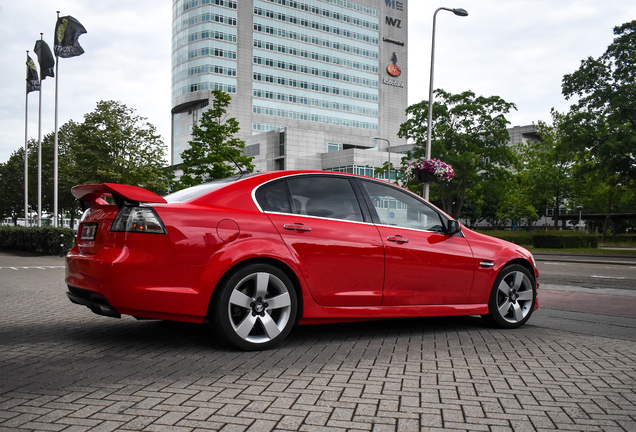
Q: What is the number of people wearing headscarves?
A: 0